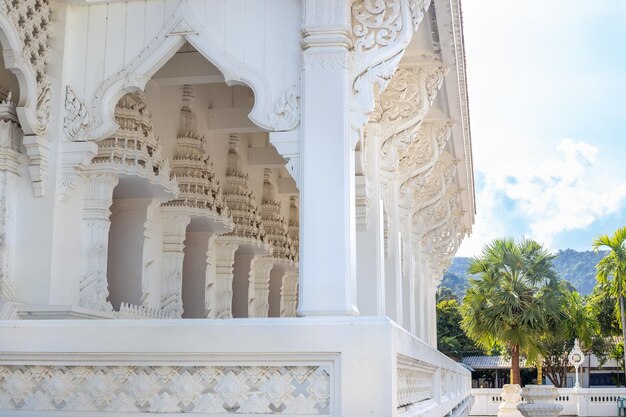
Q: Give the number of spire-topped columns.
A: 5